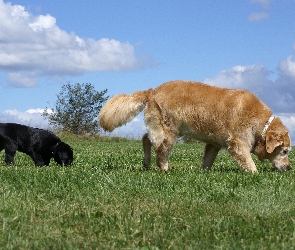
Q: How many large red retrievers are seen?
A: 1